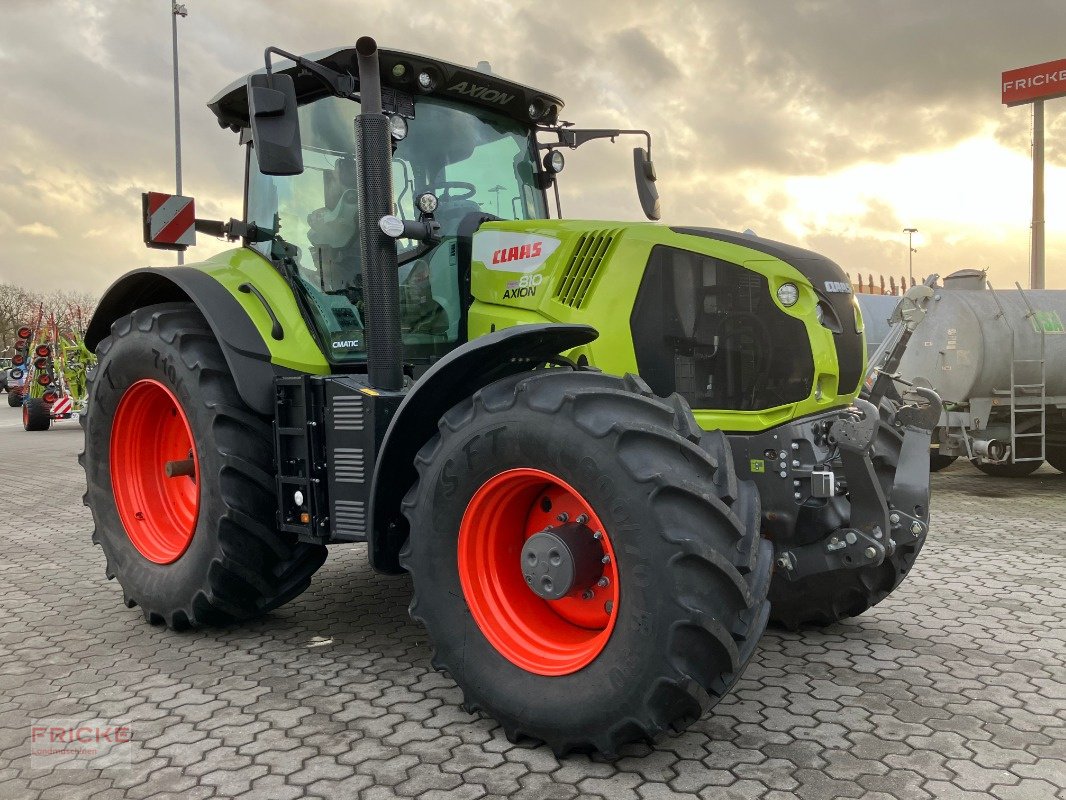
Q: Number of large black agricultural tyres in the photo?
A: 3